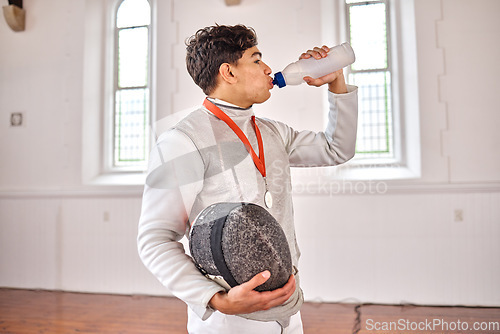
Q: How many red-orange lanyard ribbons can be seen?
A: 1